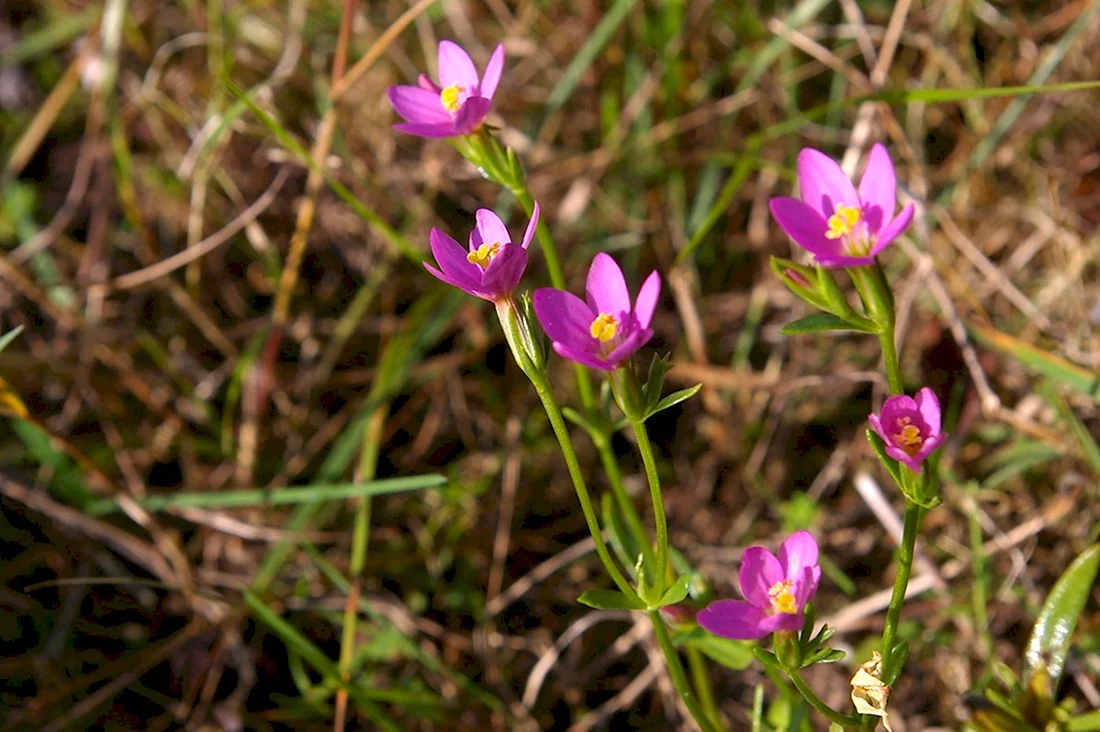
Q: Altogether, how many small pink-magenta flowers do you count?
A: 6